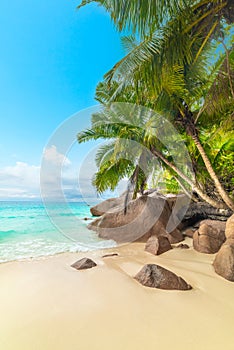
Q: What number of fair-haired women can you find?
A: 0